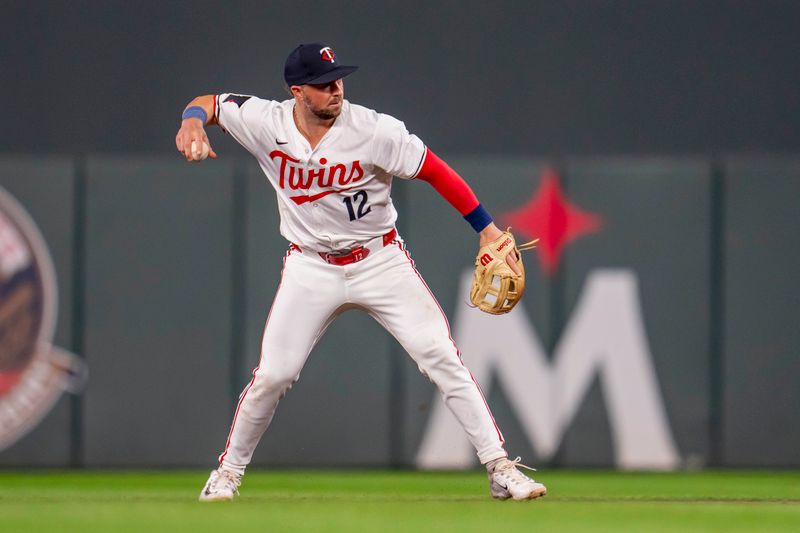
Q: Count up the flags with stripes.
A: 0